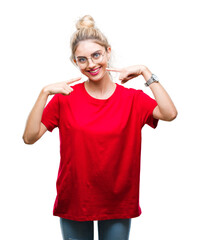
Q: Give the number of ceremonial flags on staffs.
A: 0